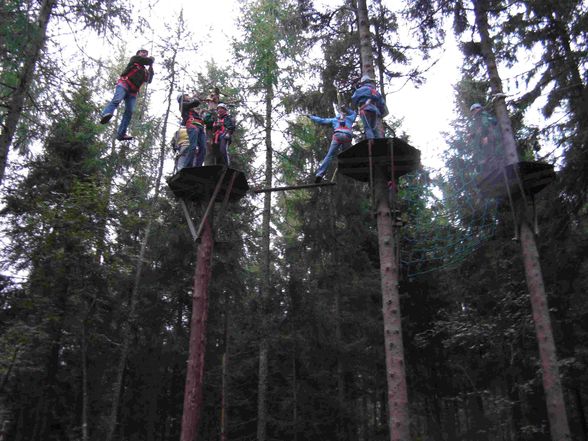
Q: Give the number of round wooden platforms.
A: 3